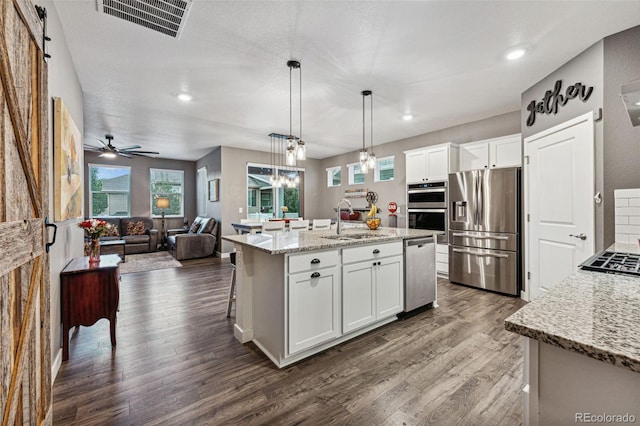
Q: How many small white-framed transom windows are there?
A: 3